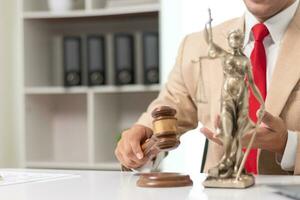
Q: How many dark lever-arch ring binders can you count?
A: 4